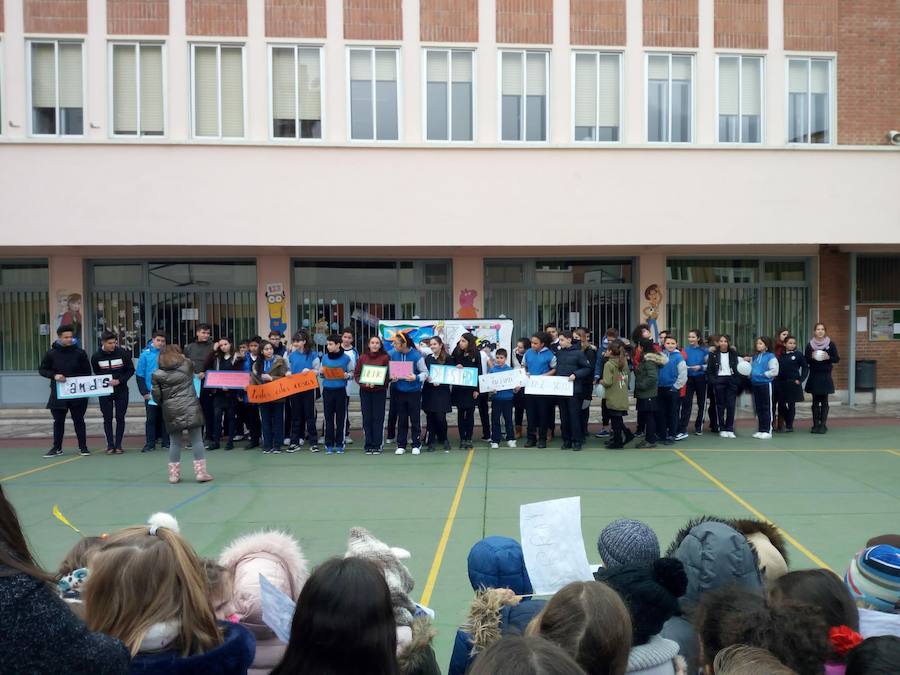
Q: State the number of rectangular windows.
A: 11